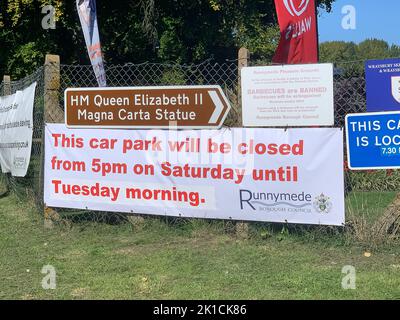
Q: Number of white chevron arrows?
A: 1